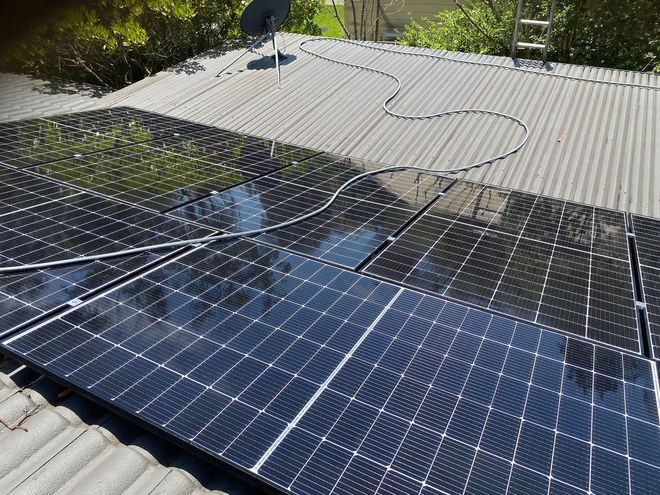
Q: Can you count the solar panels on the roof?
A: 7